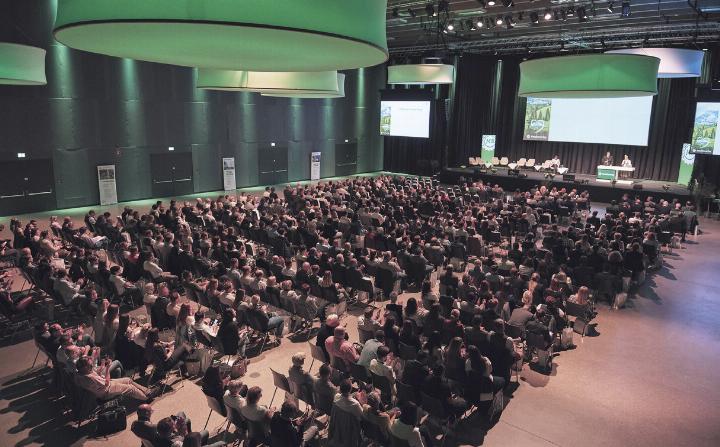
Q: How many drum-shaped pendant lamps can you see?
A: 7